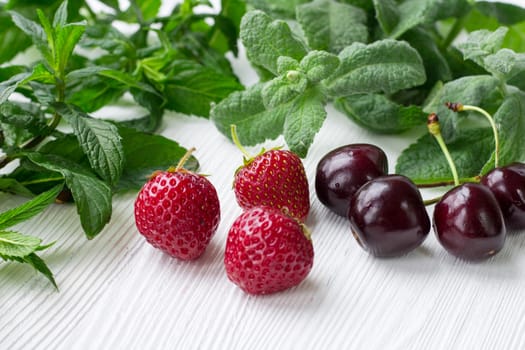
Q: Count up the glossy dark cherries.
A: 4